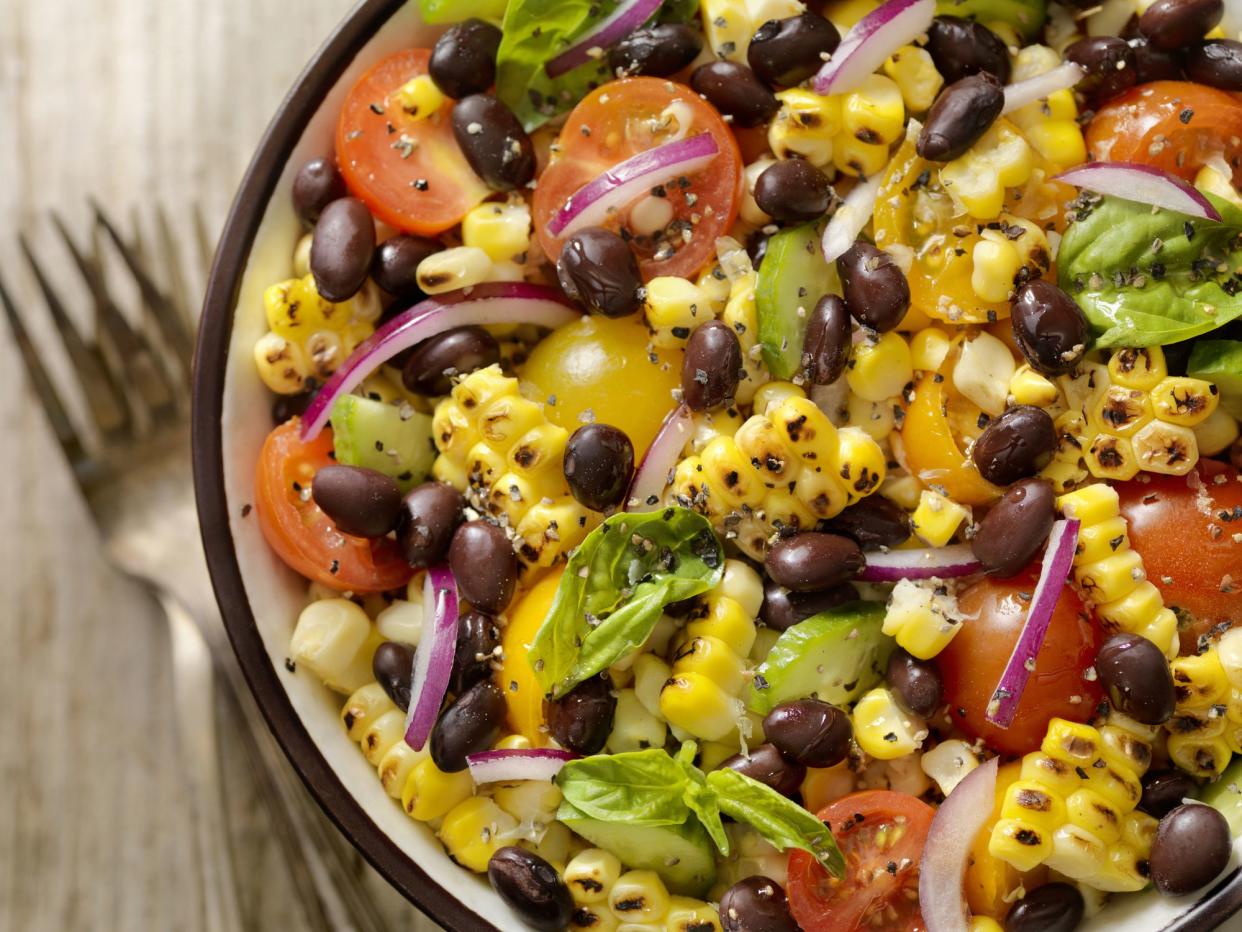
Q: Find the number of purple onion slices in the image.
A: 11